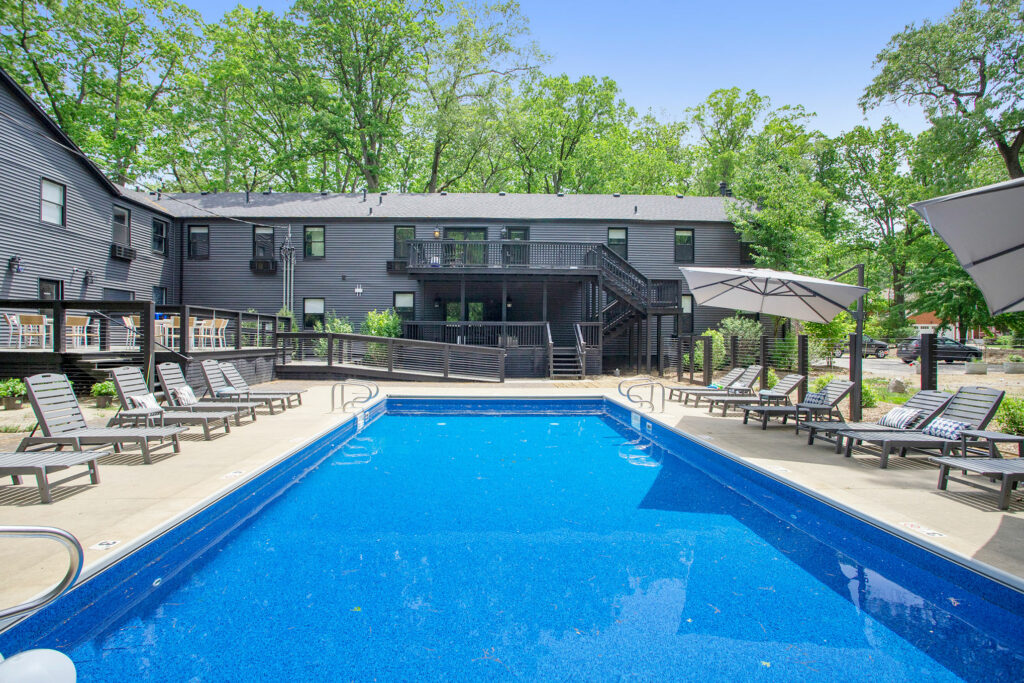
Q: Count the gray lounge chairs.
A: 13